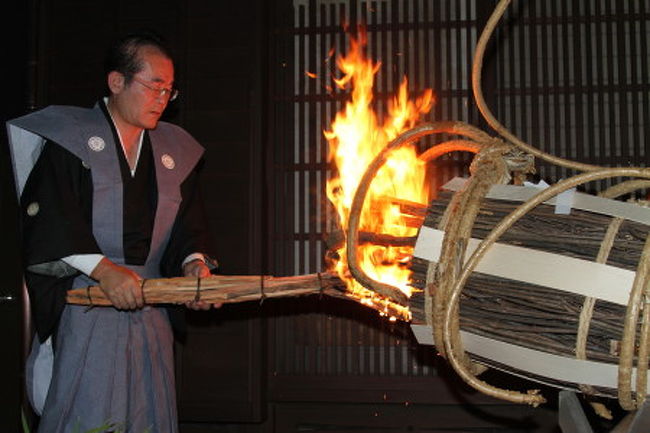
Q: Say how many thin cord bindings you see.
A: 5